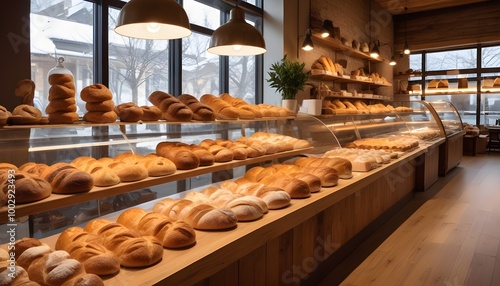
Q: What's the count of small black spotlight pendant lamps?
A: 5